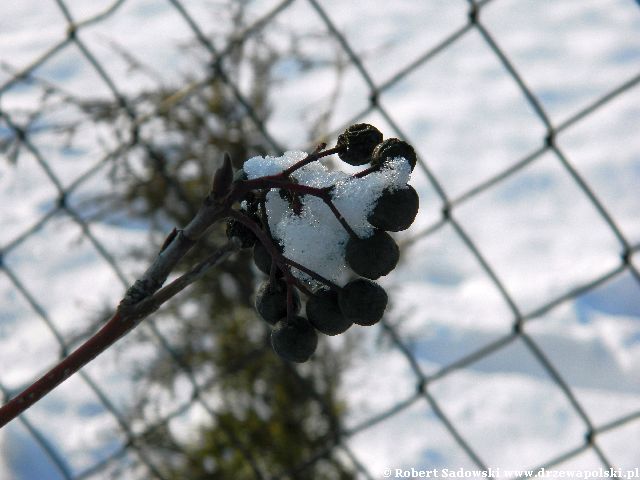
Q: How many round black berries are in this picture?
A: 10